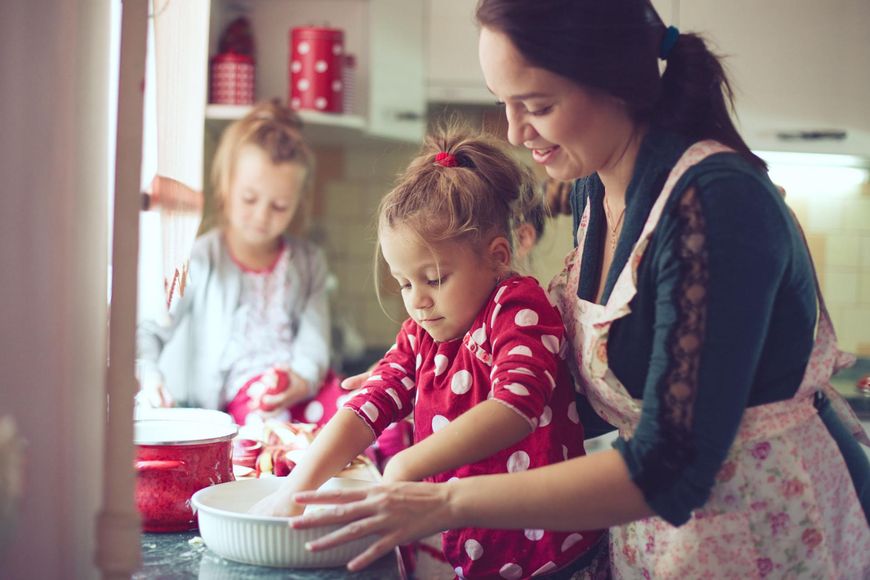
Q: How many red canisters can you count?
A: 2